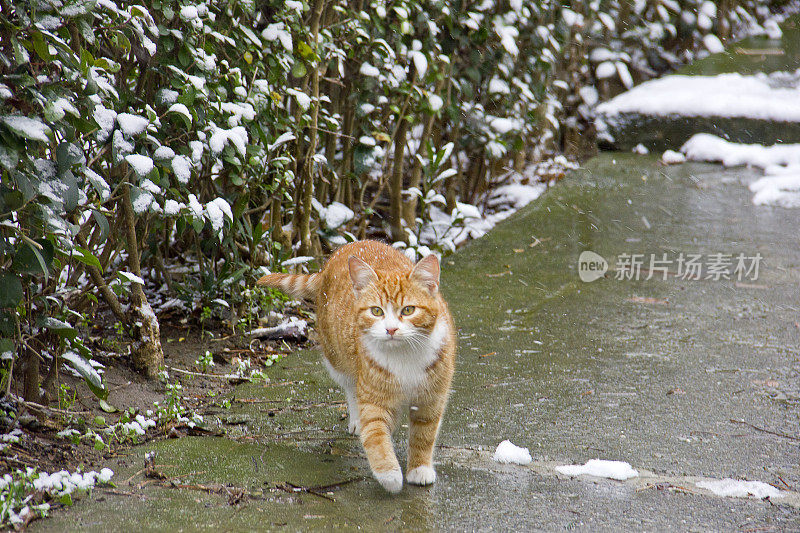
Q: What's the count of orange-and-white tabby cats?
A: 1